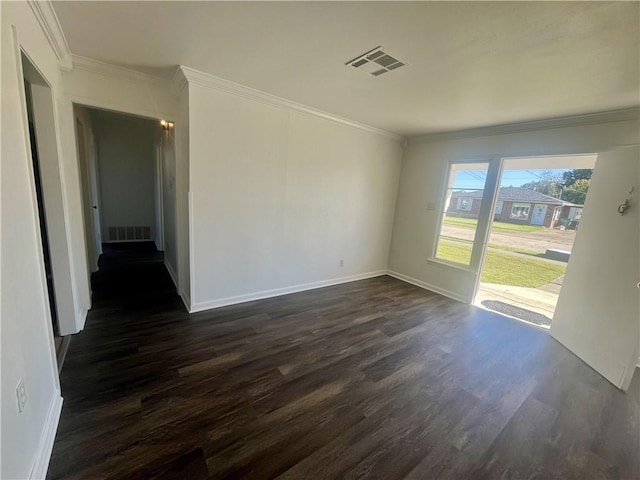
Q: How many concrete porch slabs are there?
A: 1